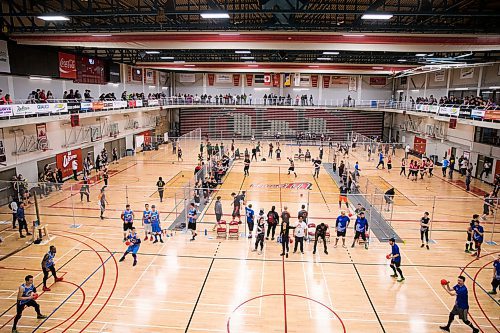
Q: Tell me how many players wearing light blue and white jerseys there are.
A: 7